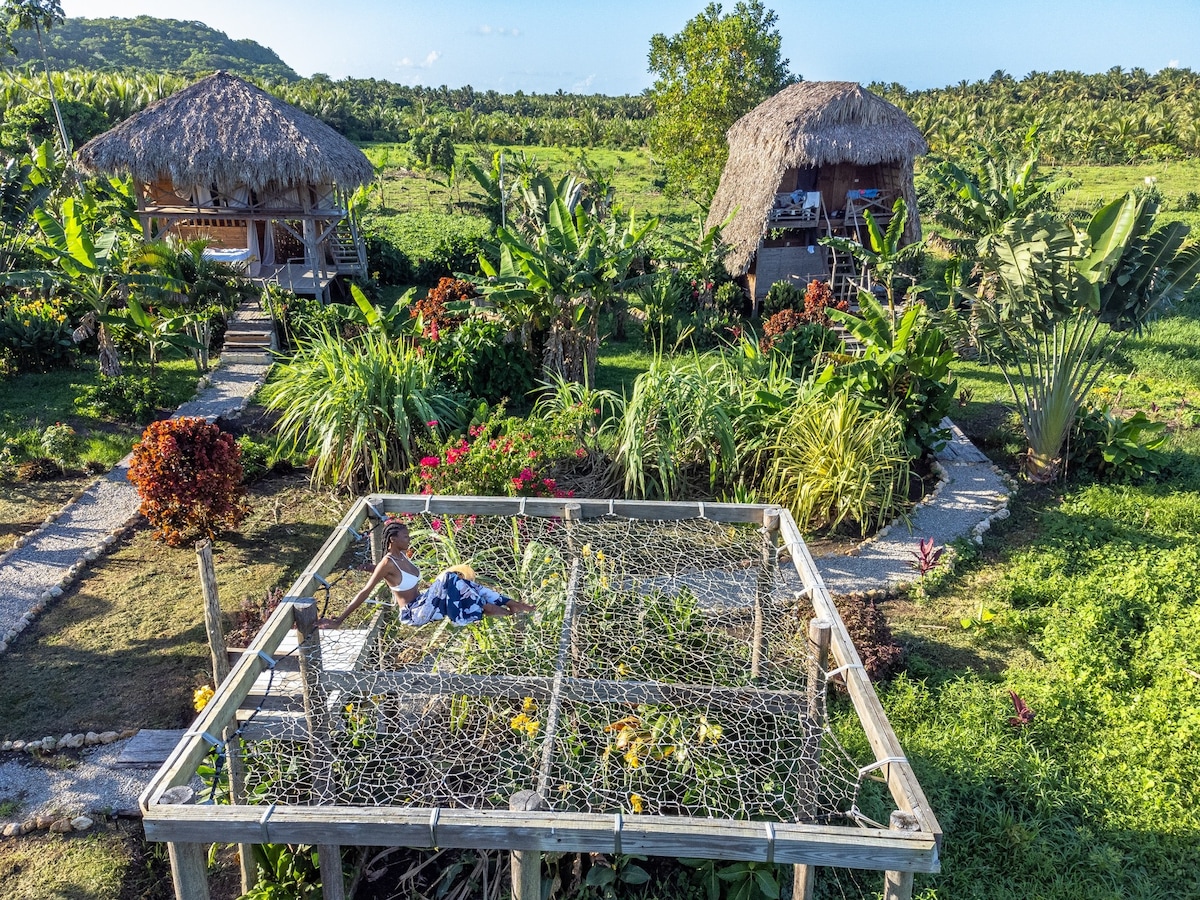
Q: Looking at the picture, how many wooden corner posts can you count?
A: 4